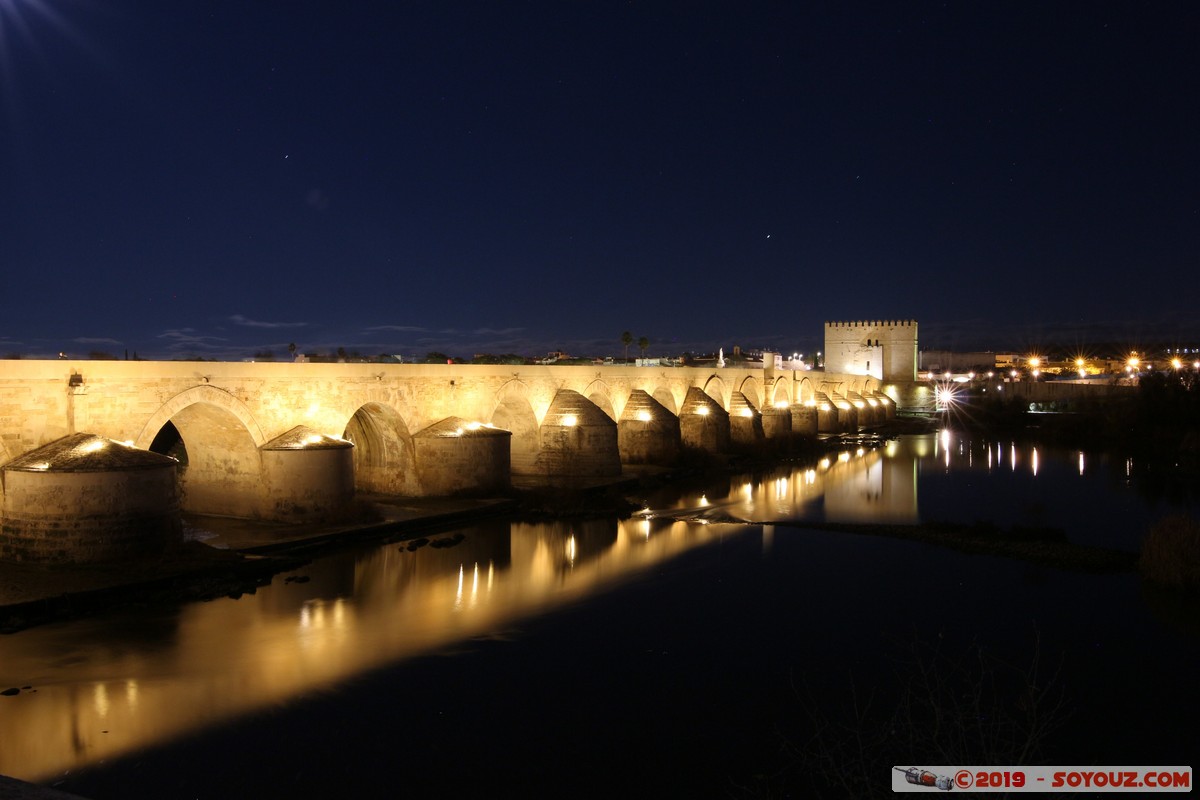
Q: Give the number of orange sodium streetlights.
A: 4